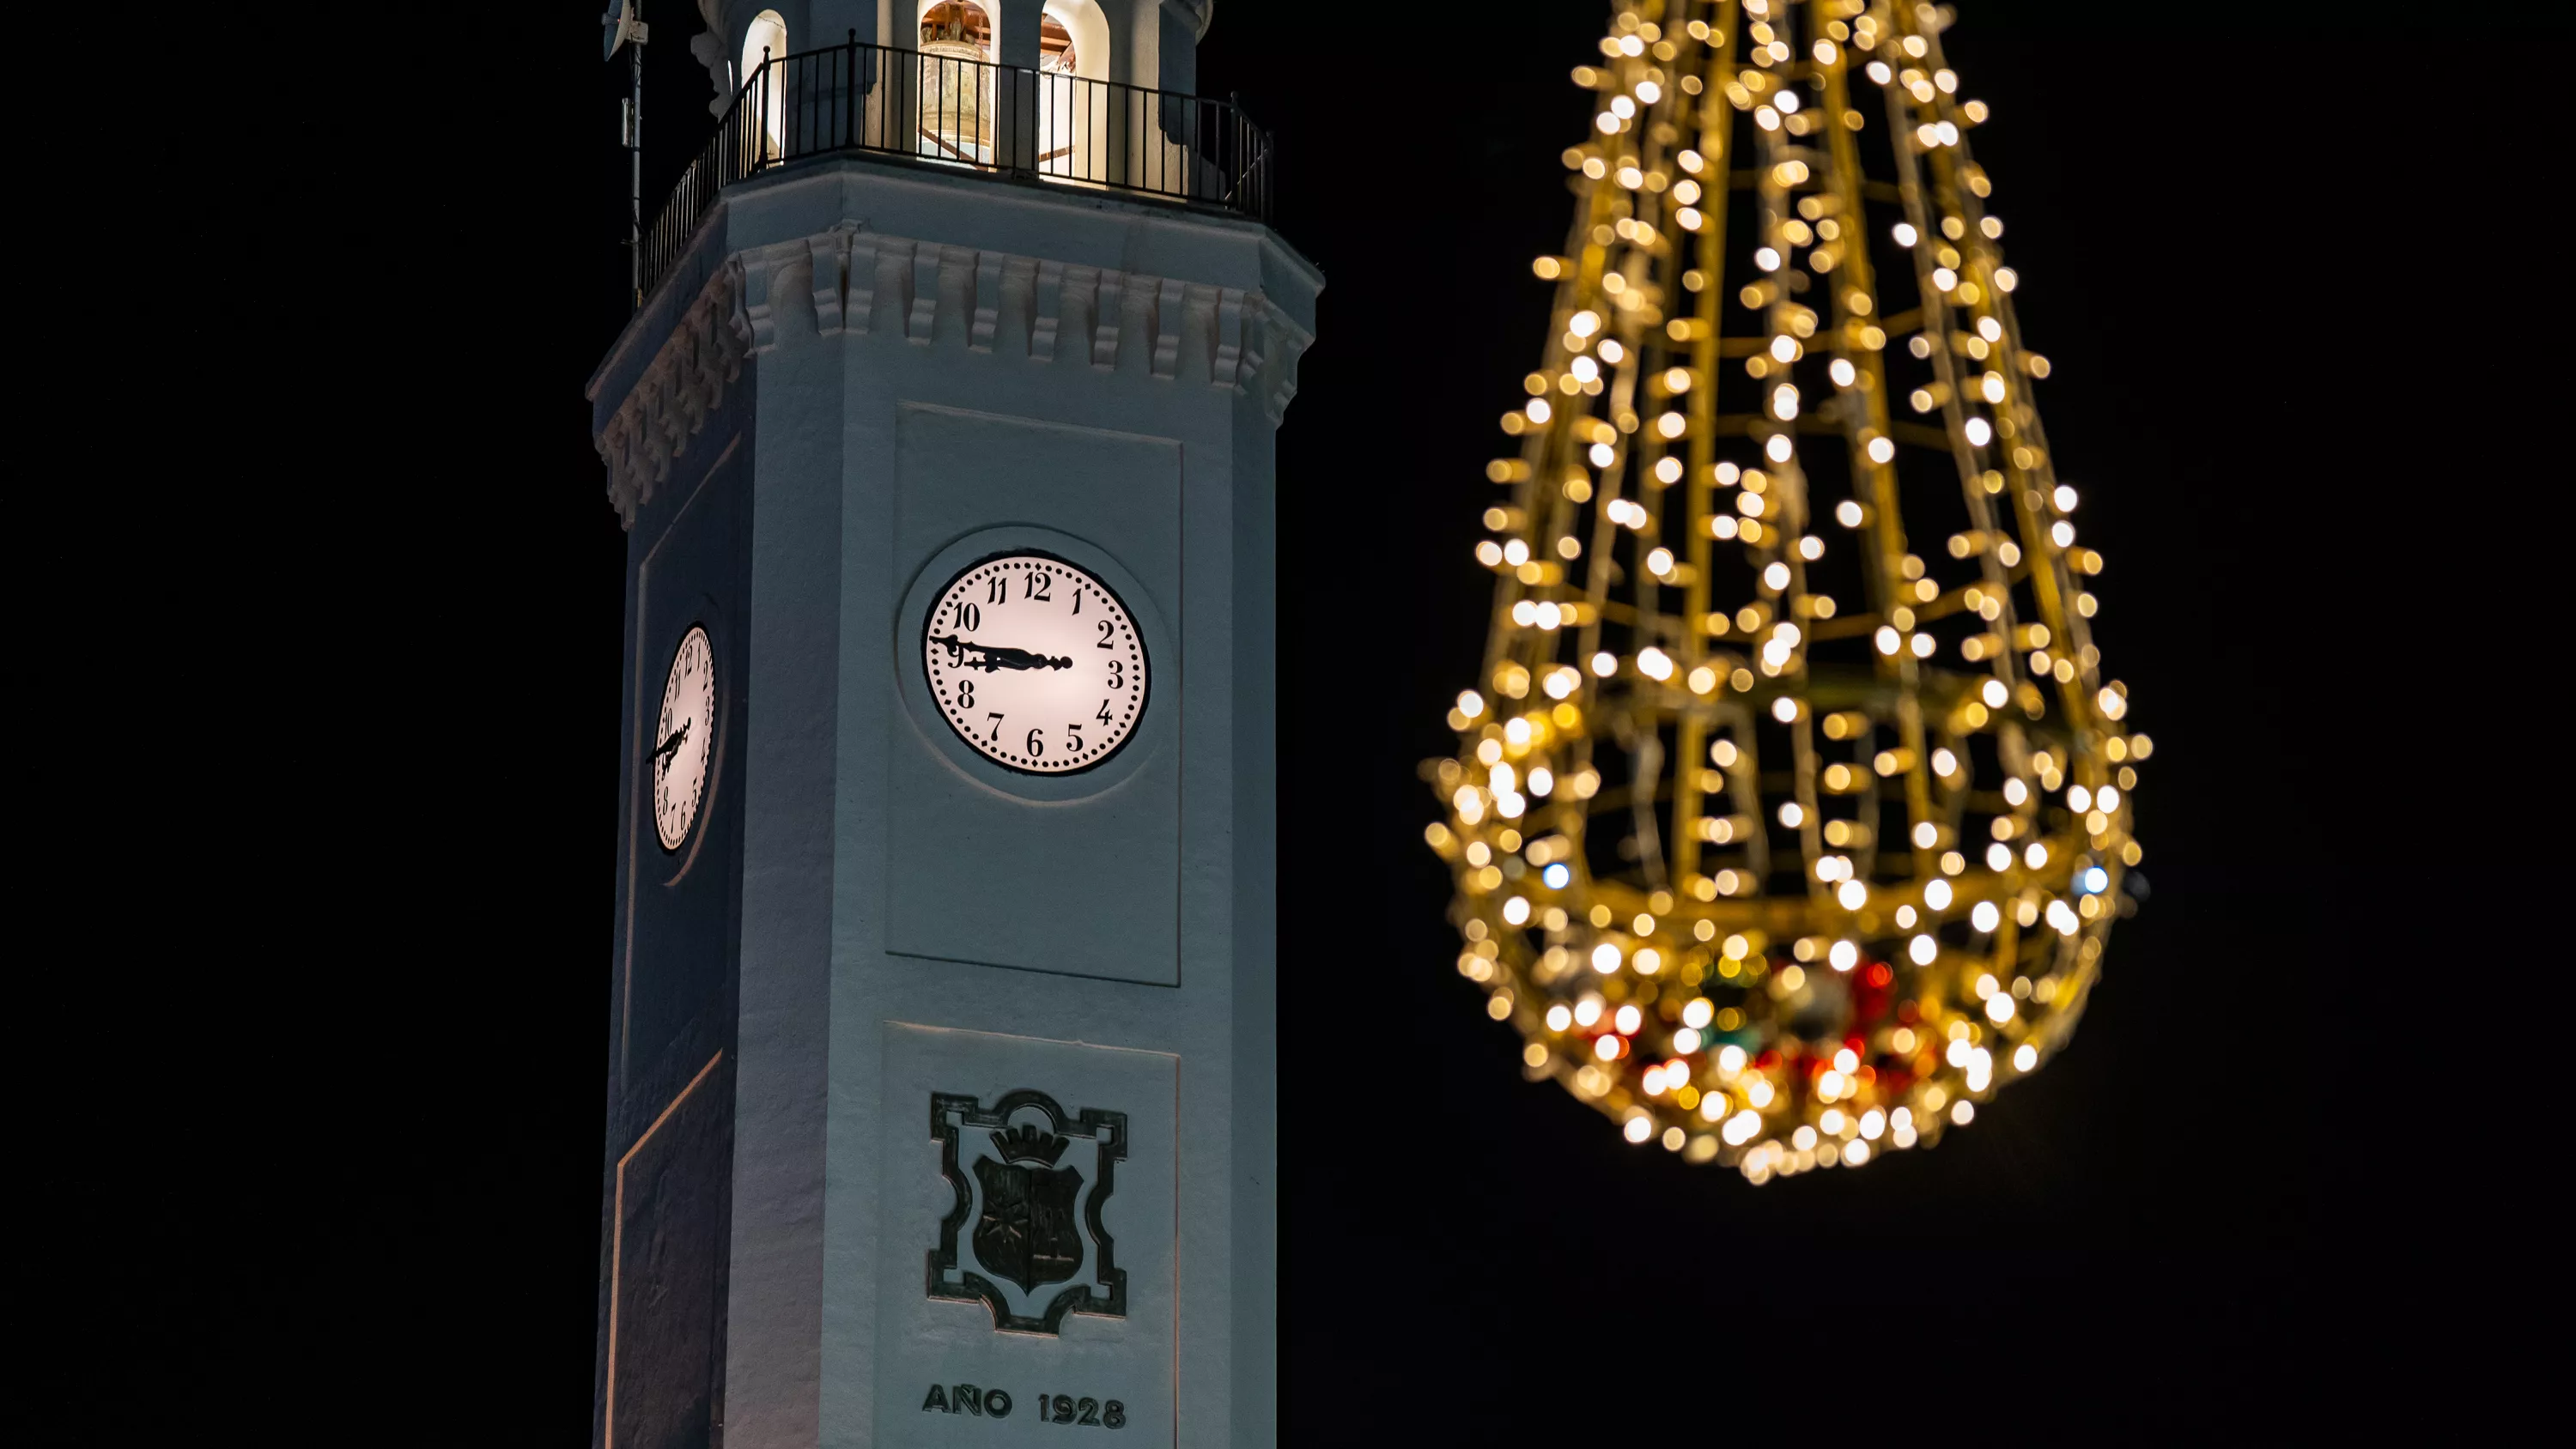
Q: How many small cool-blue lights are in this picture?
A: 2